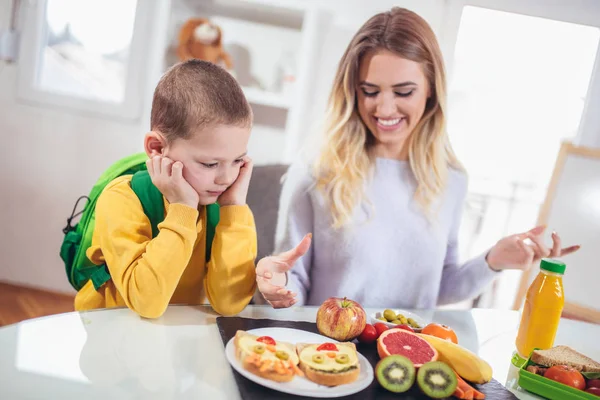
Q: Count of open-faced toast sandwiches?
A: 2